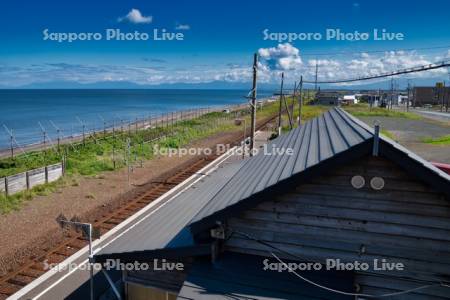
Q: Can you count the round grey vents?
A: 2